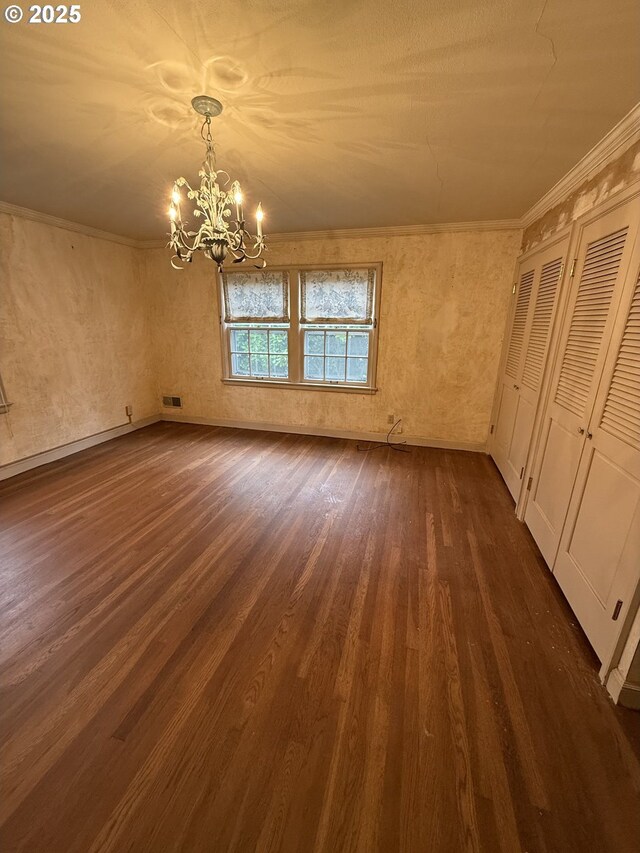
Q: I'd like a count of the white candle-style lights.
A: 4